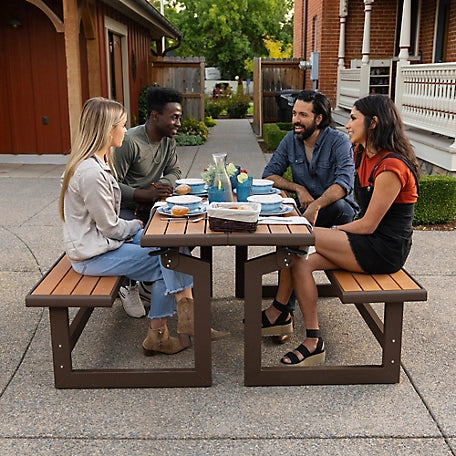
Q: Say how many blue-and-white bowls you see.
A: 4